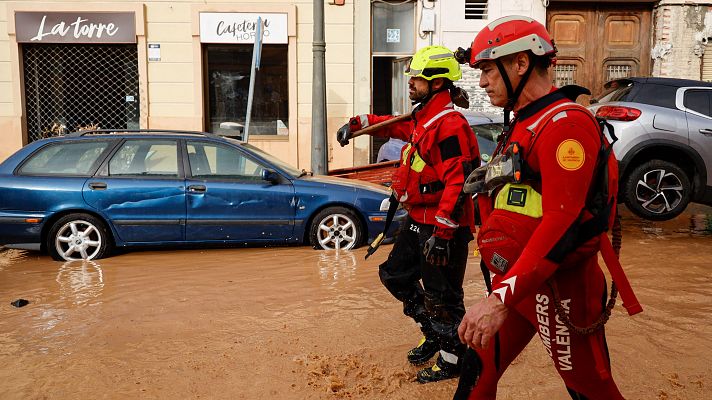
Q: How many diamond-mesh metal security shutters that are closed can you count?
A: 1